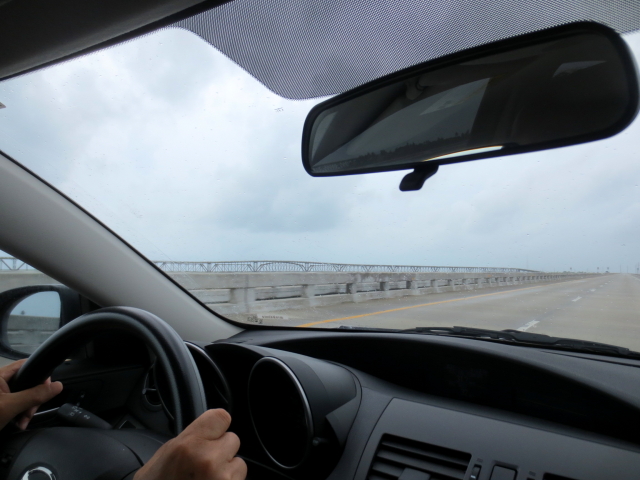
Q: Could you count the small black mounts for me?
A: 1